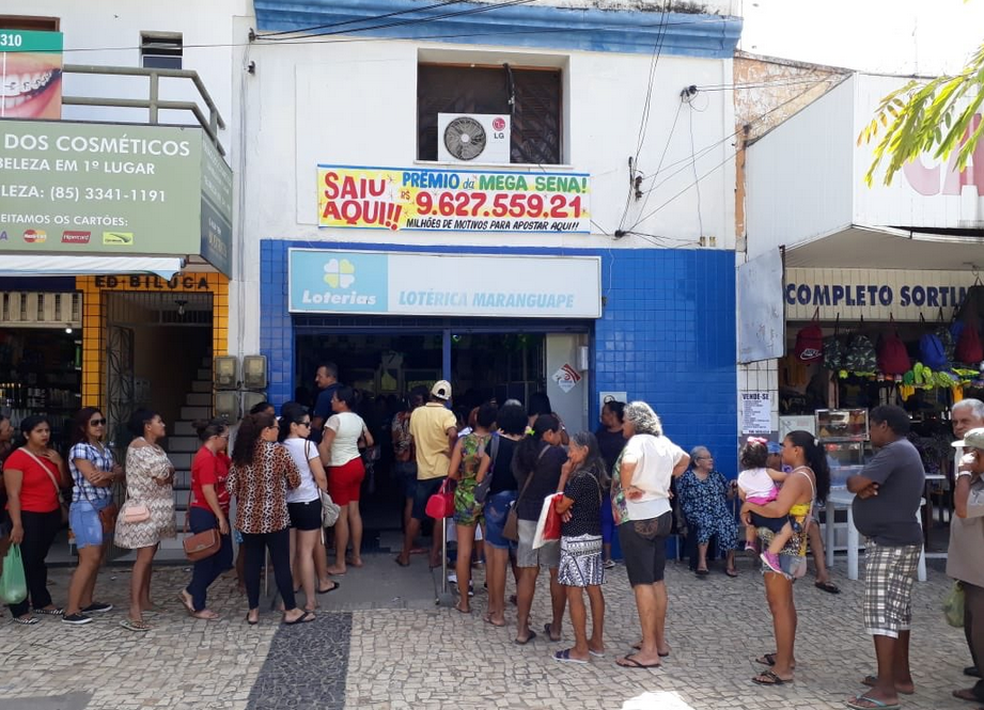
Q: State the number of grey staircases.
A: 1